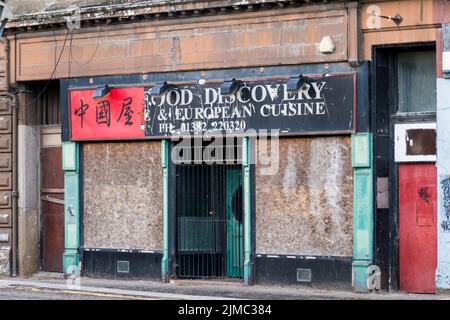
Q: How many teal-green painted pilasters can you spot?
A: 4